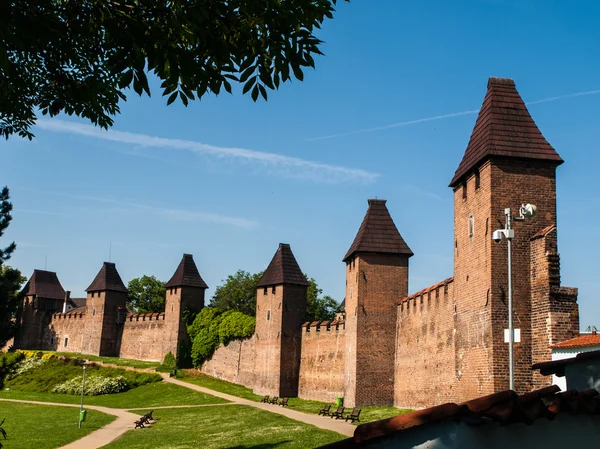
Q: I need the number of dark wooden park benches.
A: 9